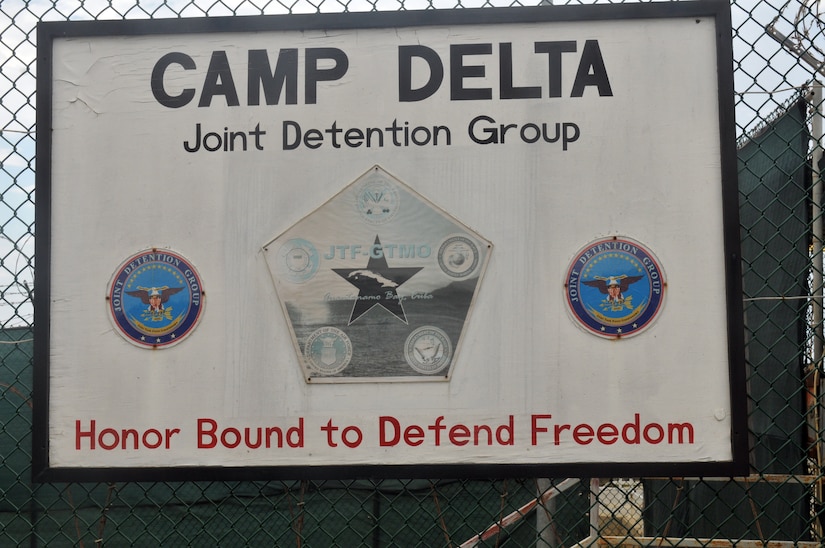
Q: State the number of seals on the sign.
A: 7